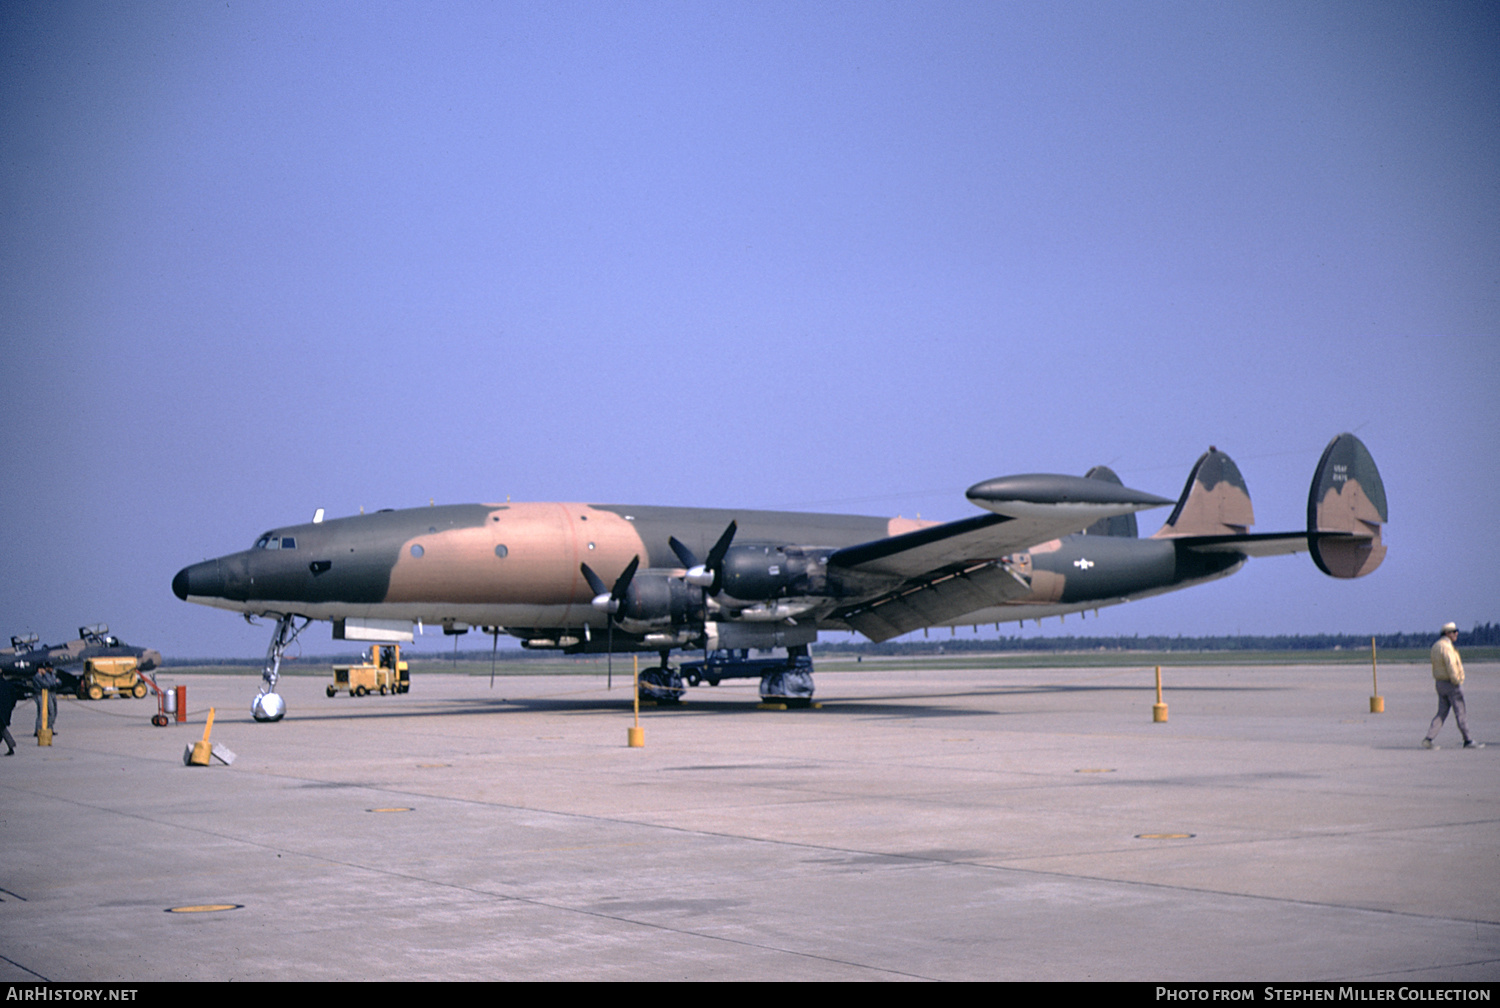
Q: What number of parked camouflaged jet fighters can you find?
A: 2